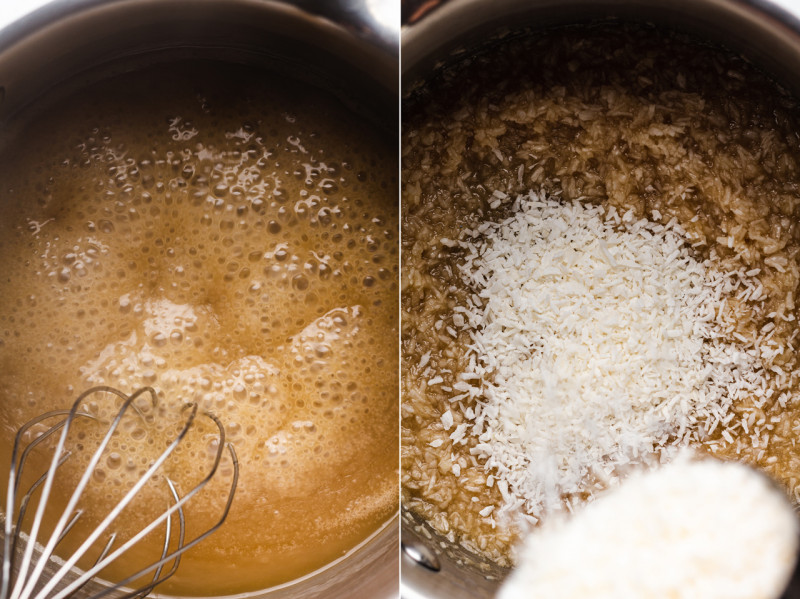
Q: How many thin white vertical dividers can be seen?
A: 1